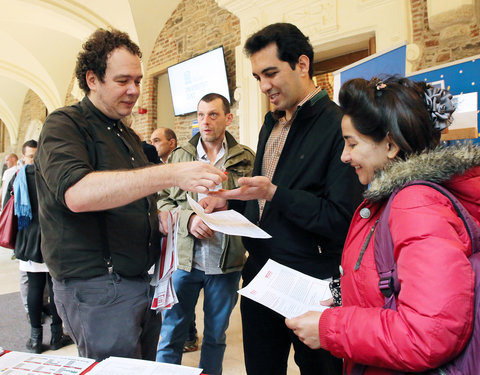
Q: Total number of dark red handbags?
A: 1